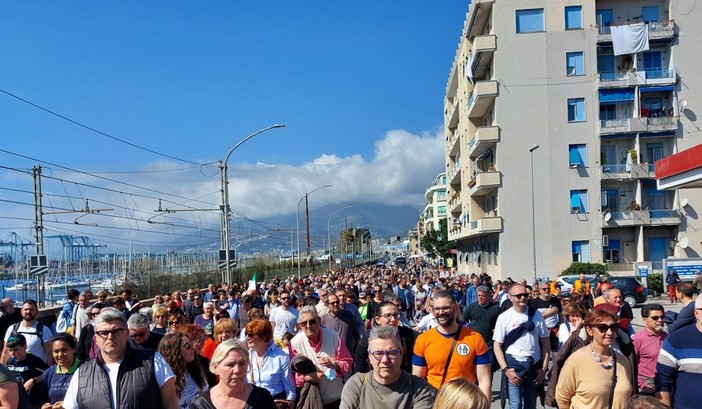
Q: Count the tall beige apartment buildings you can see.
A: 1